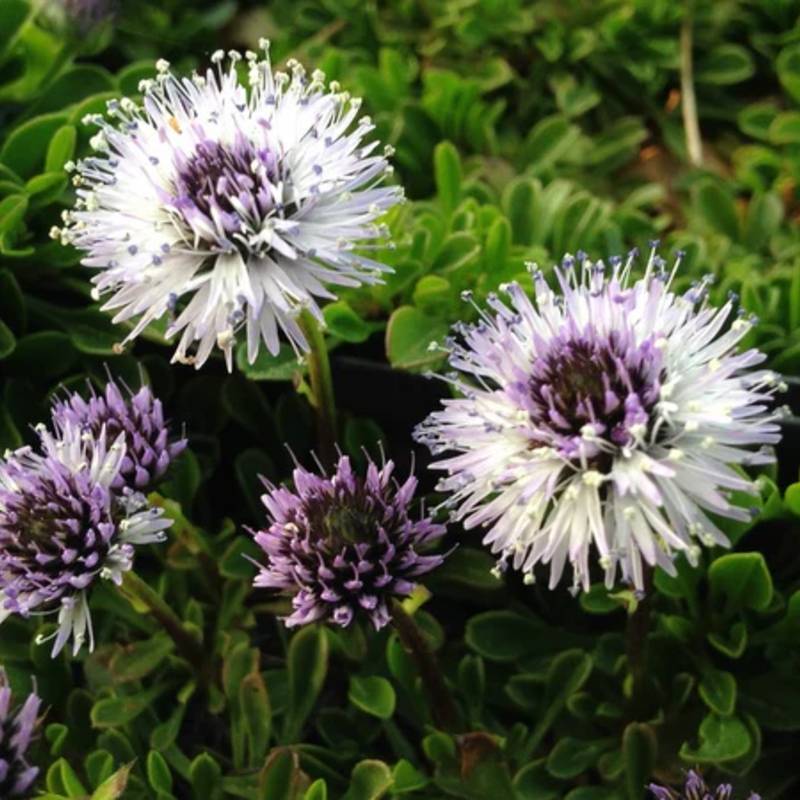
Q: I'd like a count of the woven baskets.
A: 0